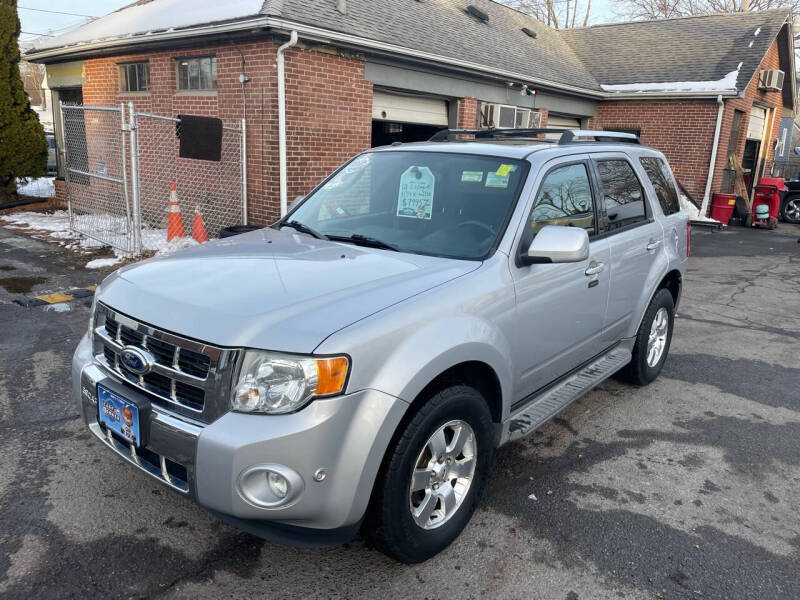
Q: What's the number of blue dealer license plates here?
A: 1